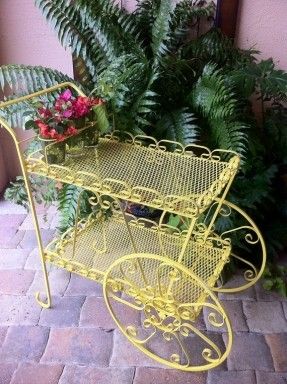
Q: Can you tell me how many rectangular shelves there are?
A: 2